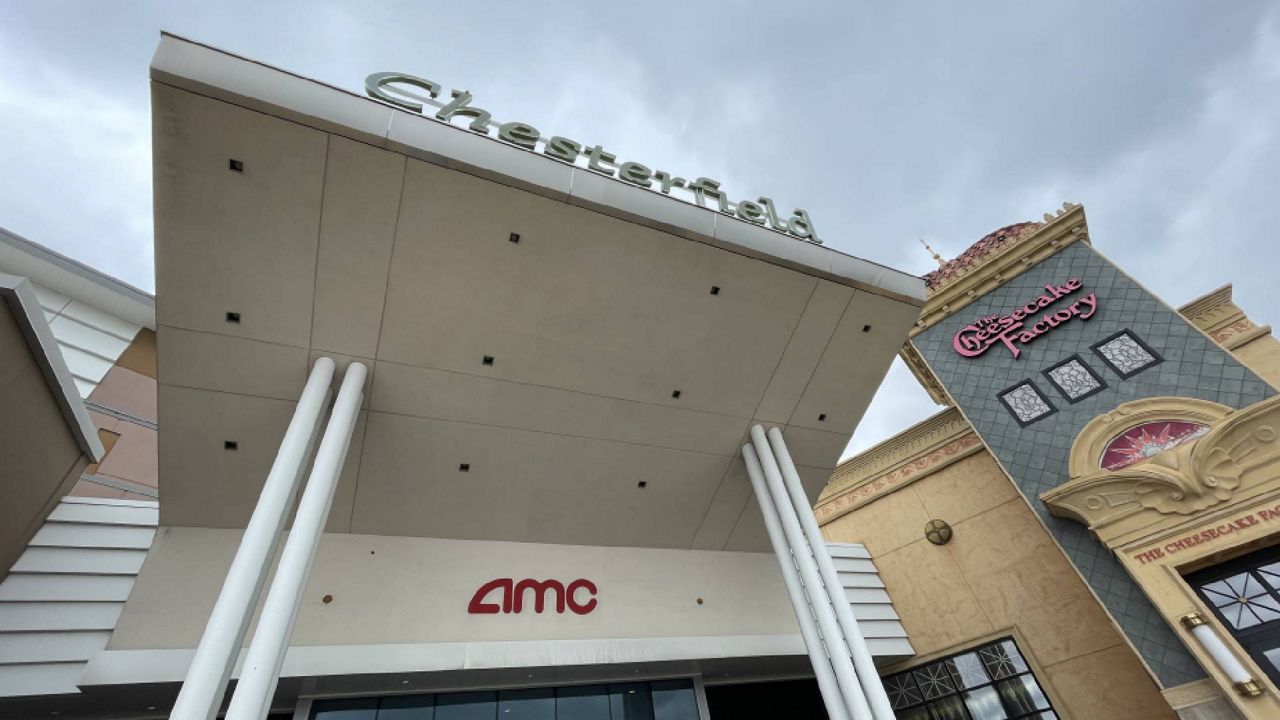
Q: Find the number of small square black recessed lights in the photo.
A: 11